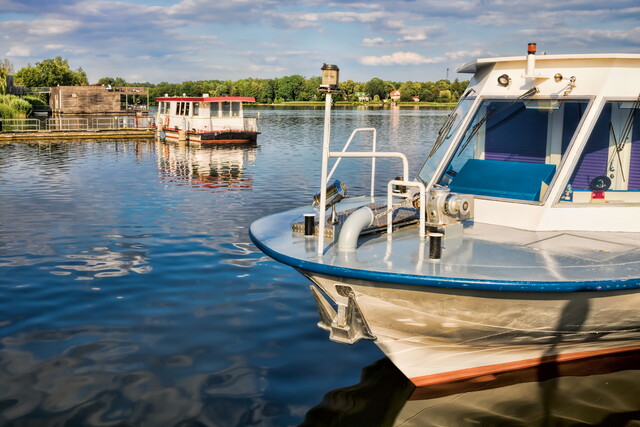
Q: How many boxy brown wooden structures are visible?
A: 1